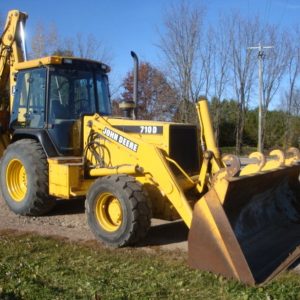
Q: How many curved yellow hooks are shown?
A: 4